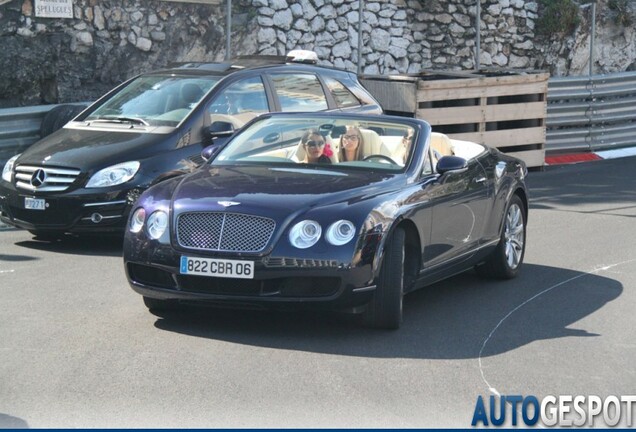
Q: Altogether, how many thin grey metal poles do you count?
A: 4